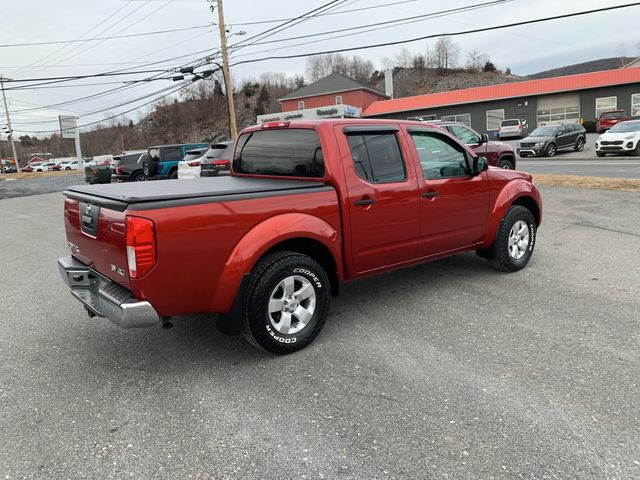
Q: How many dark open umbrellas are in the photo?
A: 0